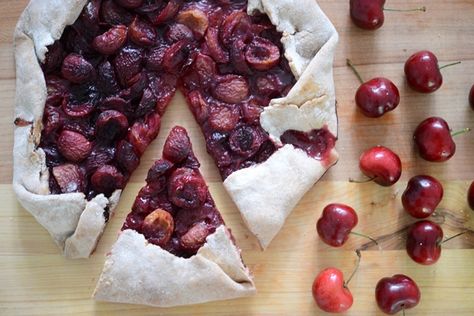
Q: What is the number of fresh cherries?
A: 12